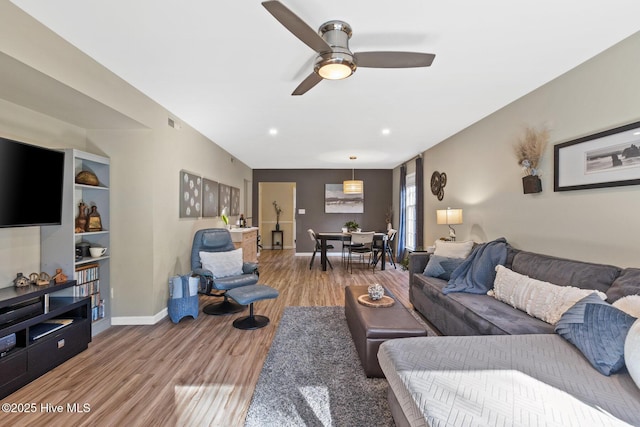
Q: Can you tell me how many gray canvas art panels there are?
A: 4